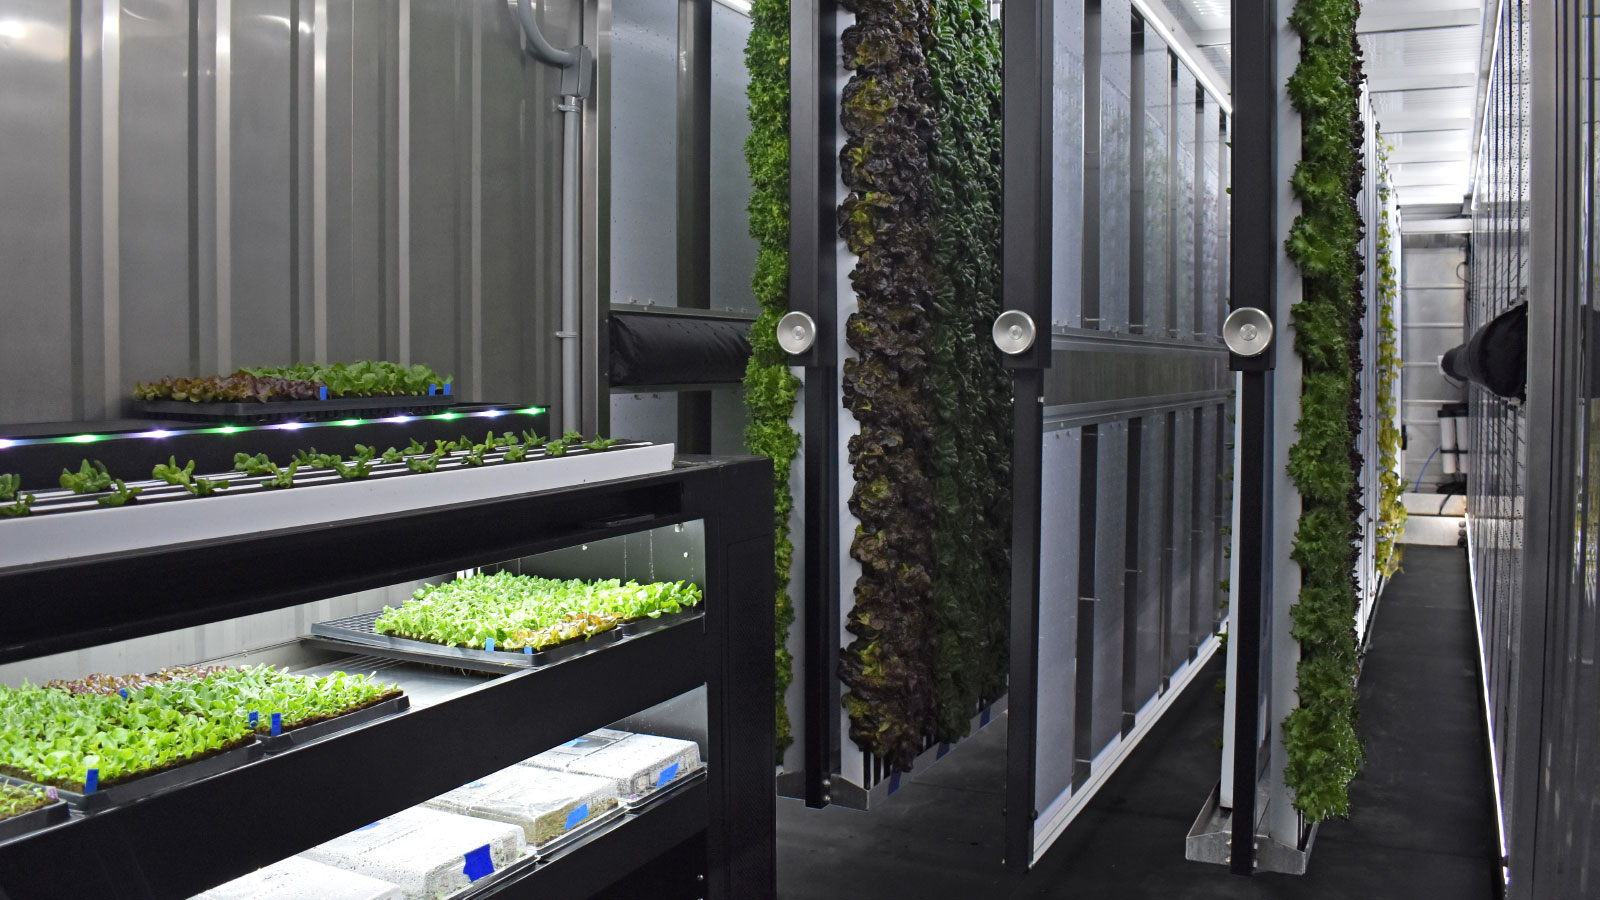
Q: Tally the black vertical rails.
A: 3